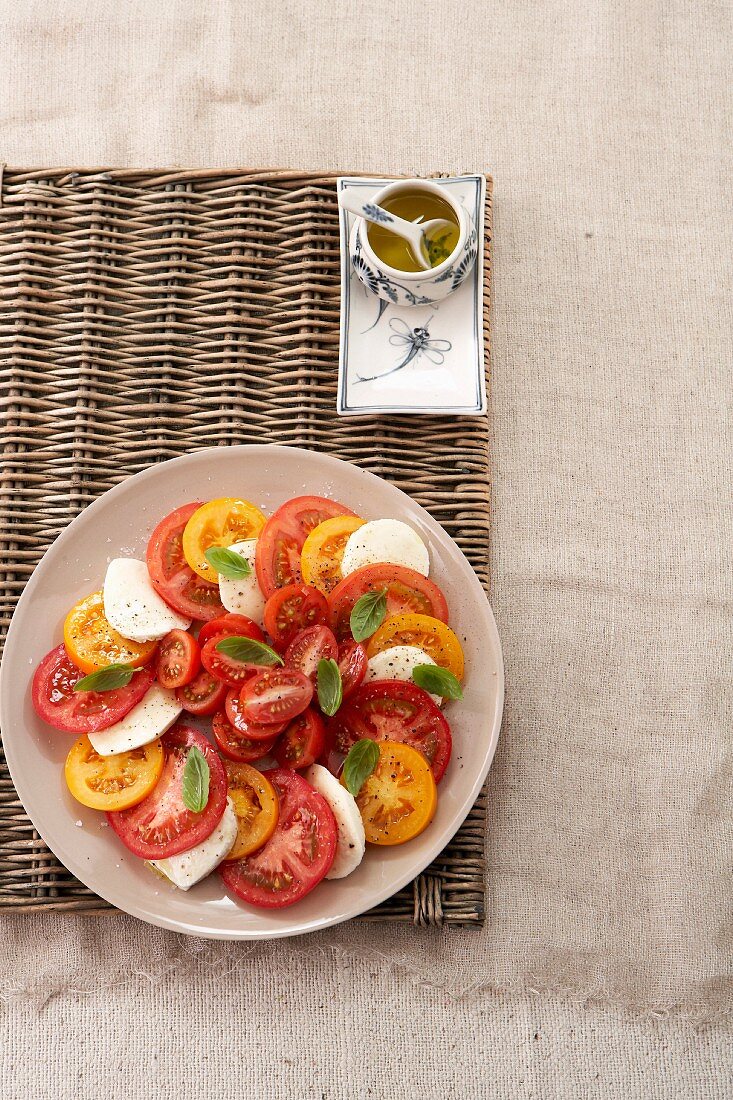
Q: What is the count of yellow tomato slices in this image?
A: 7